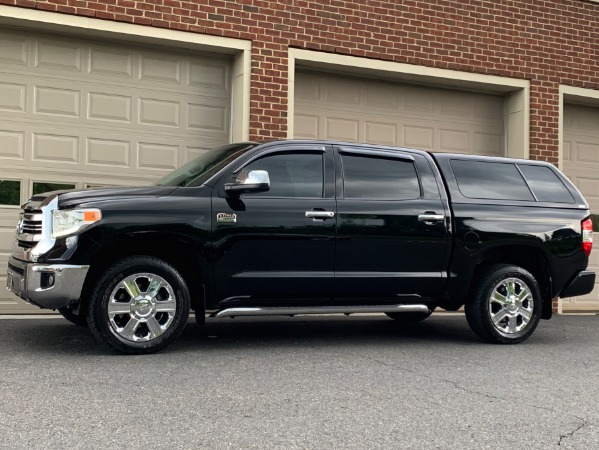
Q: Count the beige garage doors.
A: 3